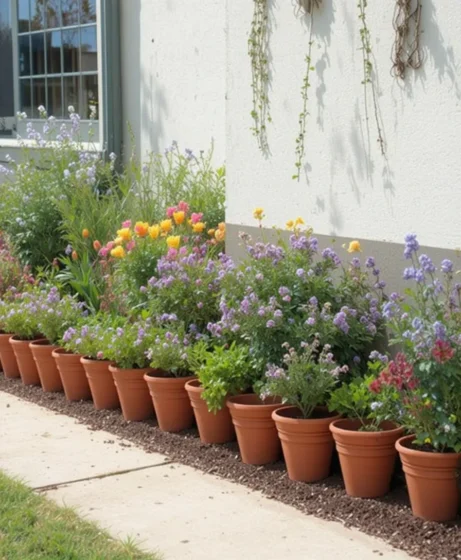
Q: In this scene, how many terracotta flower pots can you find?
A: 12